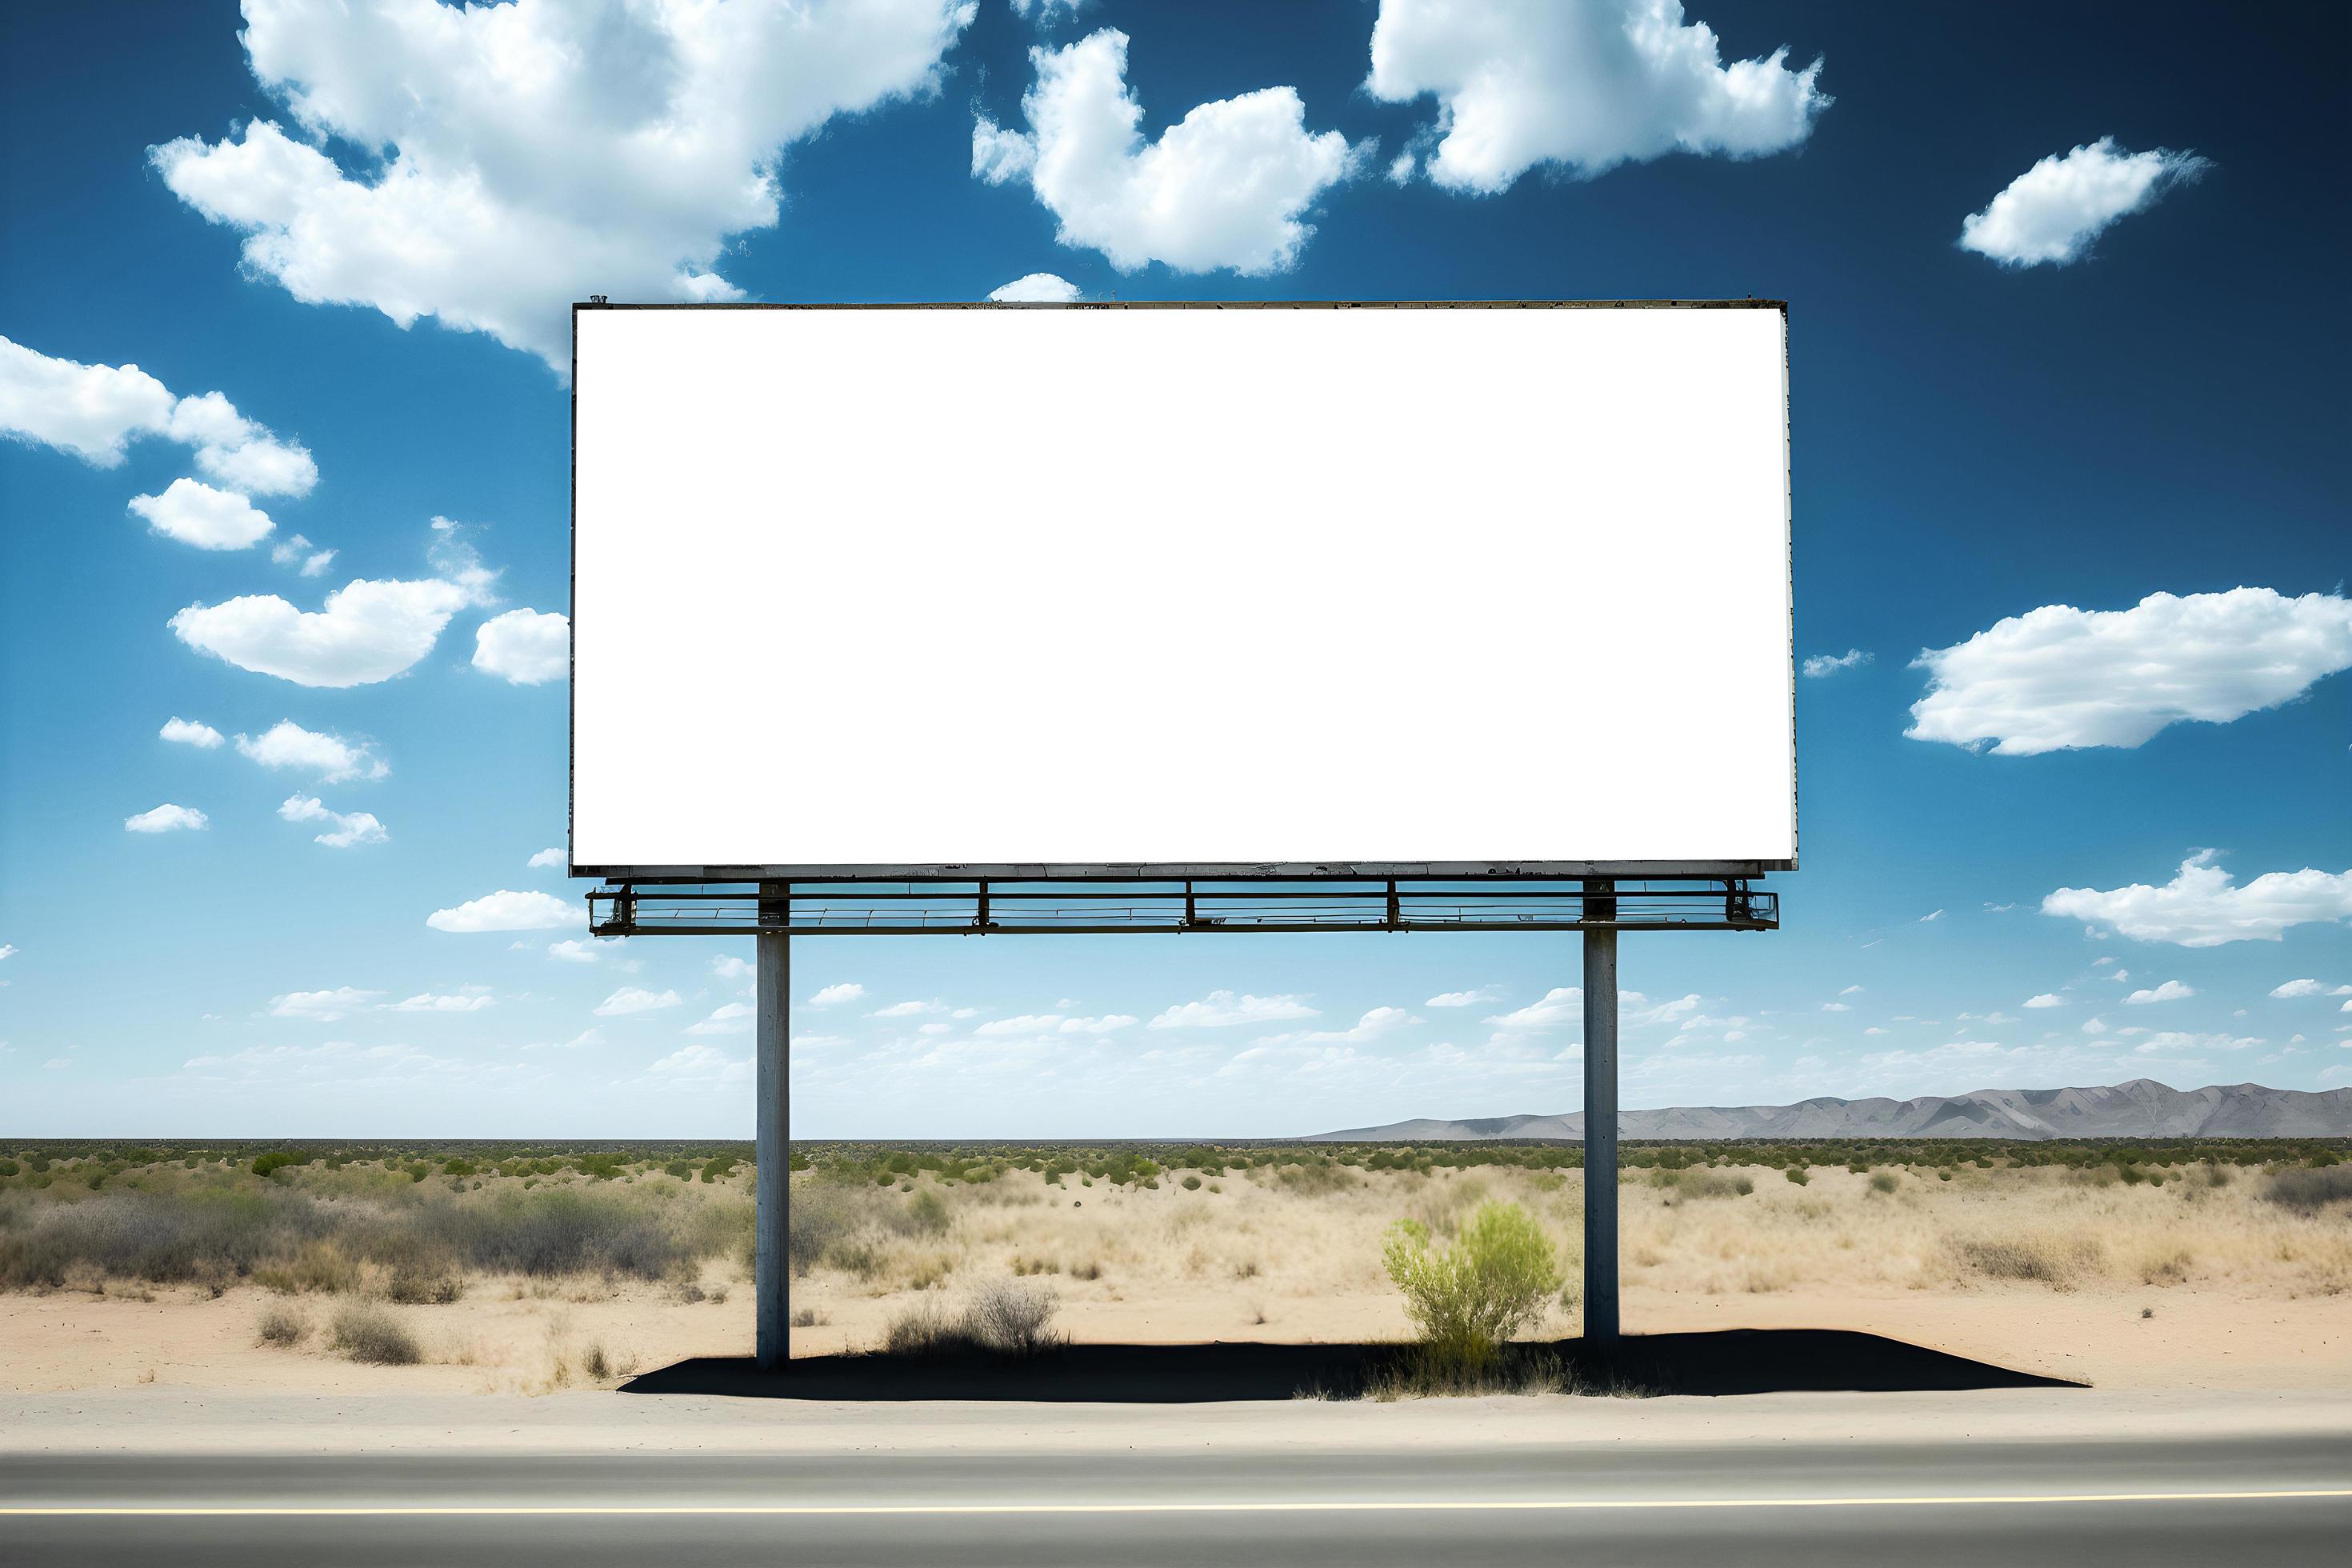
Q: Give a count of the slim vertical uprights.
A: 2